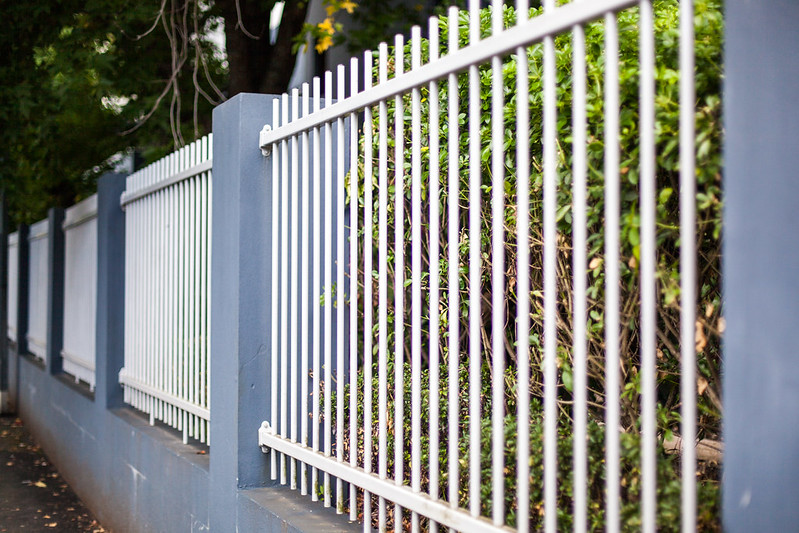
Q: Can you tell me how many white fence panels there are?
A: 5